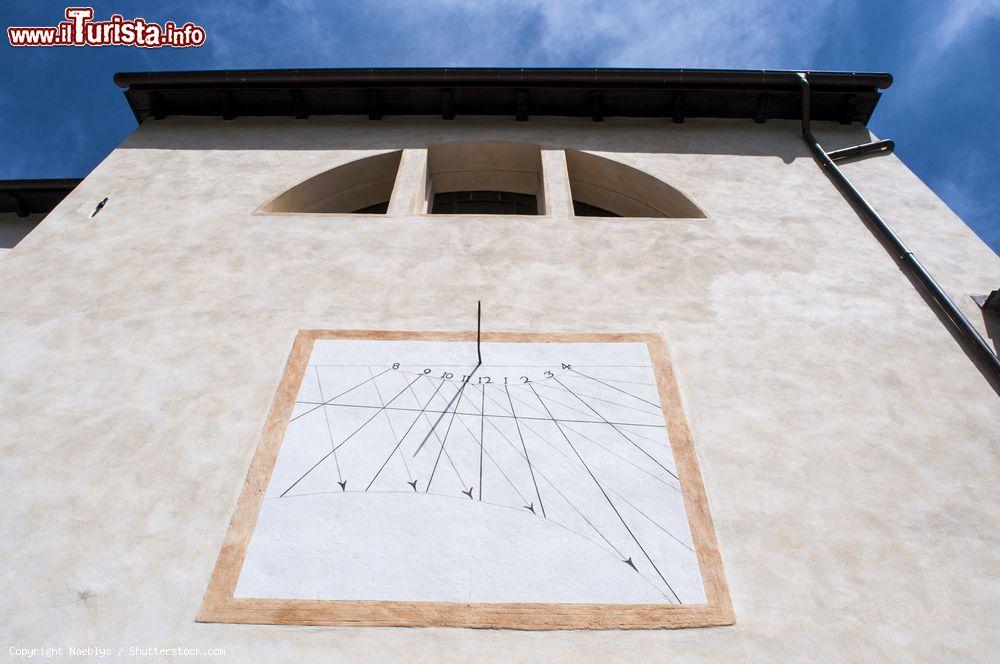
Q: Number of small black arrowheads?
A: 5